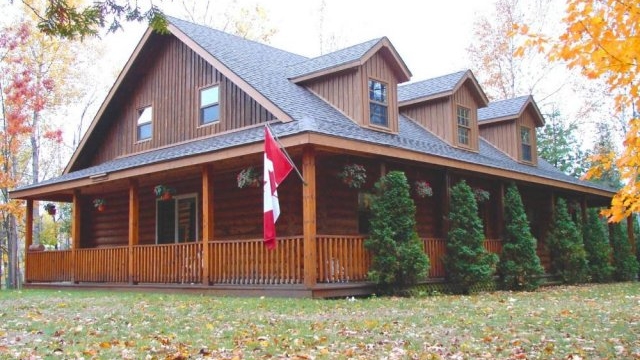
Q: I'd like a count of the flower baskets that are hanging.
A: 7